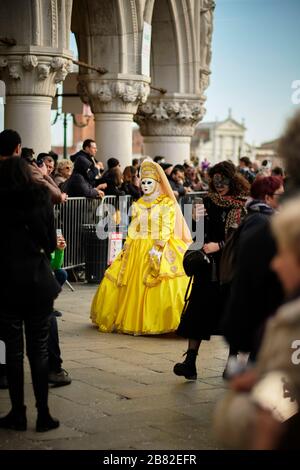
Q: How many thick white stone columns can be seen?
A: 3